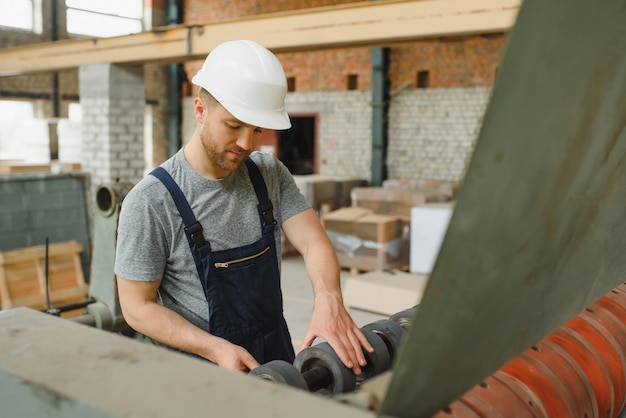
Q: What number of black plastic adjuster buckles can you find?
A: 2